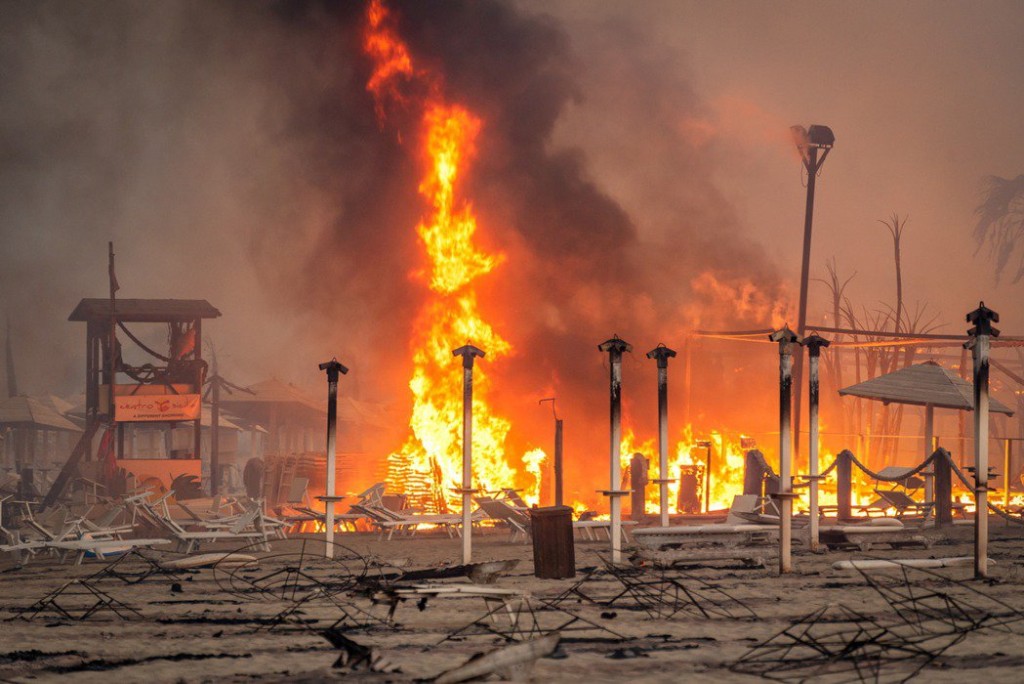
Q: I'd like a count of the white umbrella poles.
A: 7